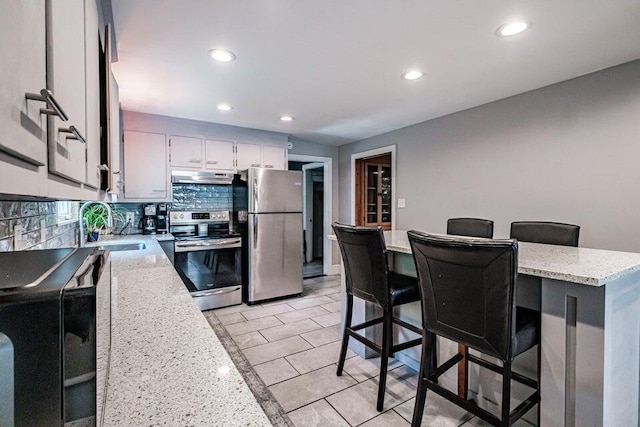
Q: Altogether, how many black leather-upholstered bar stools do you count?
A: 4